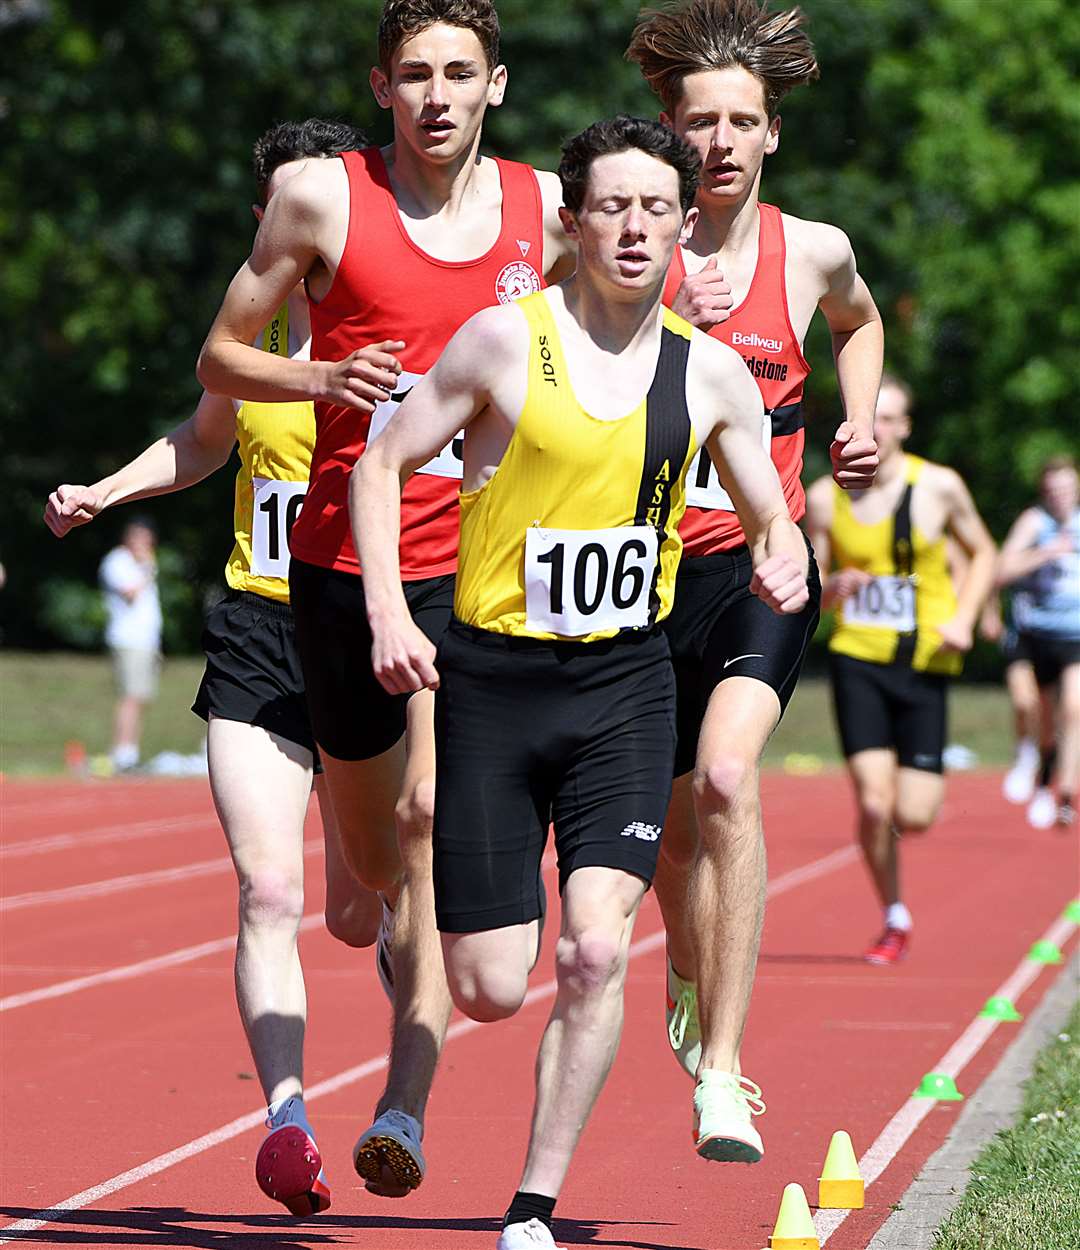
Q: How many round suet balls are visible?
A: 0